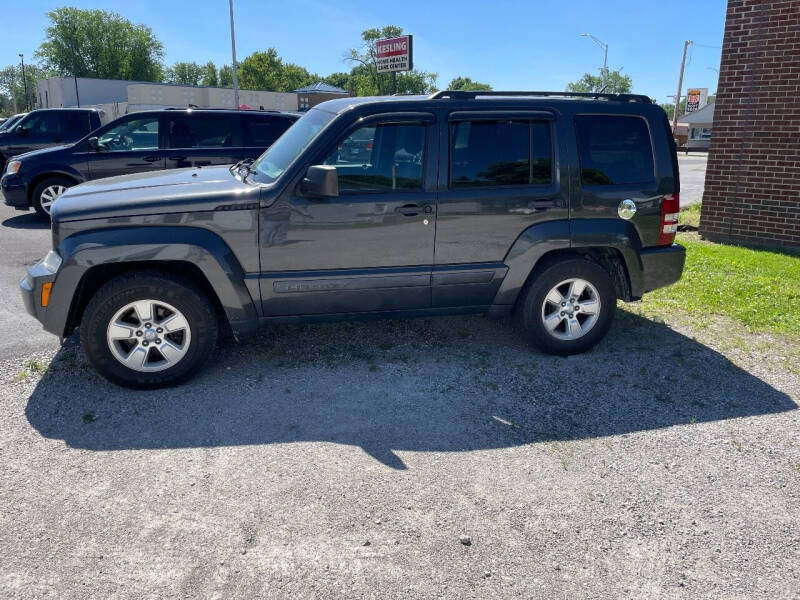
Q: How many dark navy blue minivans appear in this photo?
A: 1